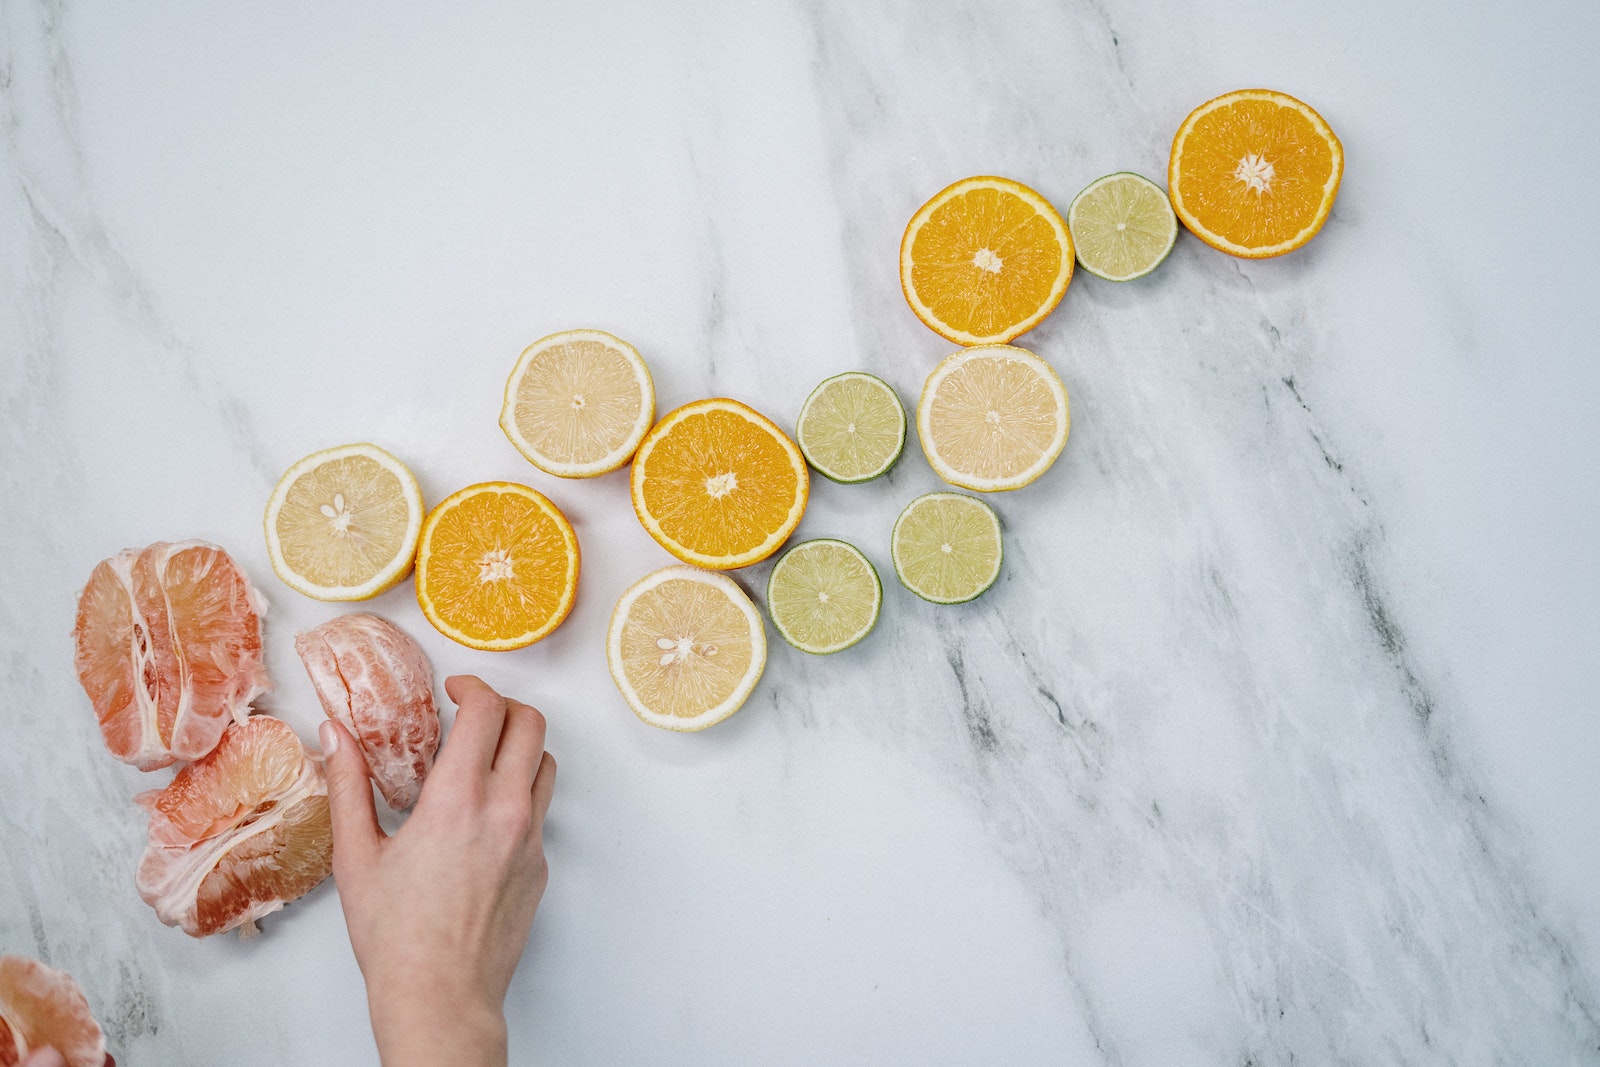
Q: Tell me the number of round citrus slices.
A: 12